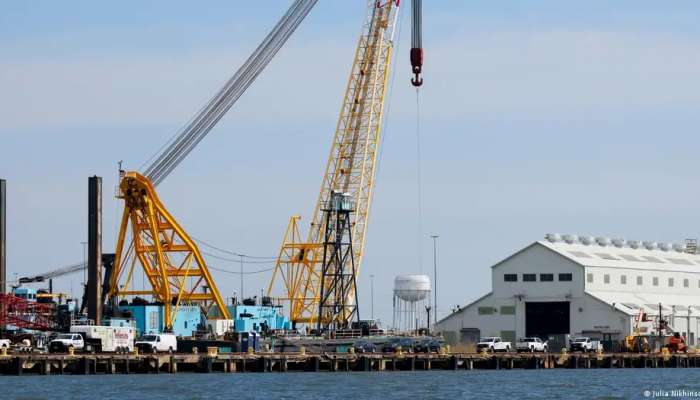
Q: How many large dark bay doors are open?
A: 1